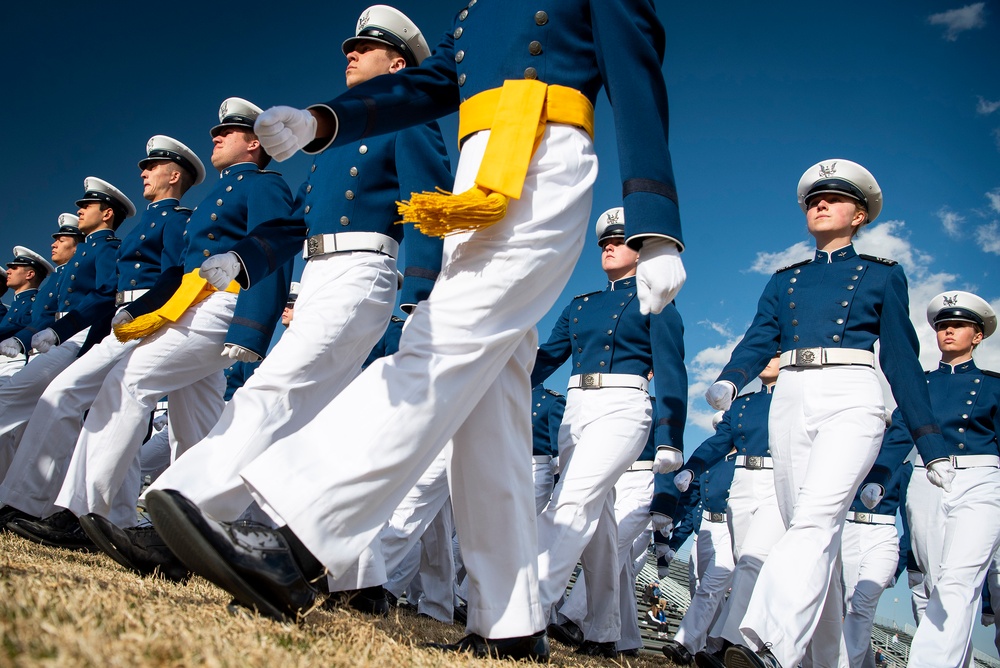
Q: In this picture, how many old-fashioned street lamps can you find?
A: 0